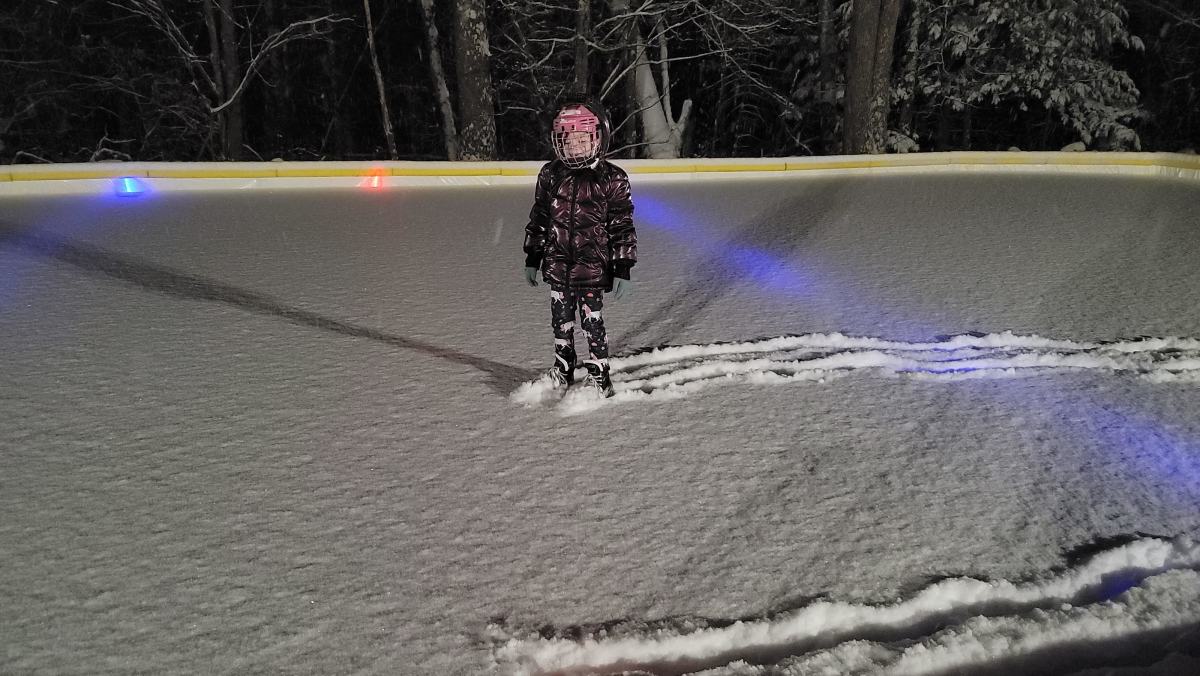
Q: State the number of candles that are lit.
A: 0